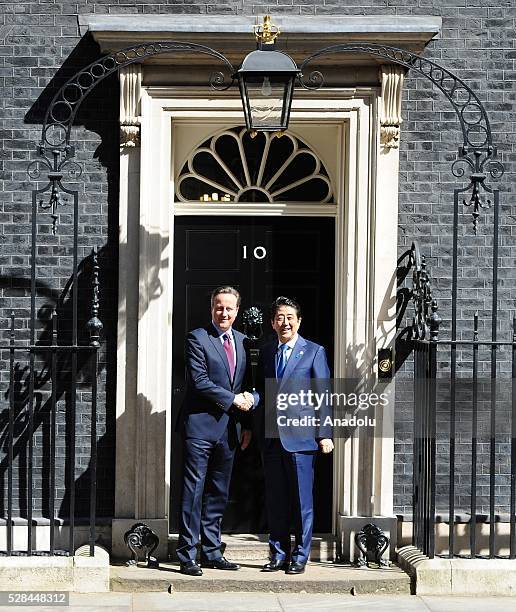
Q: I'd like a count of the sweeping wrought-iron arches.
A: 2